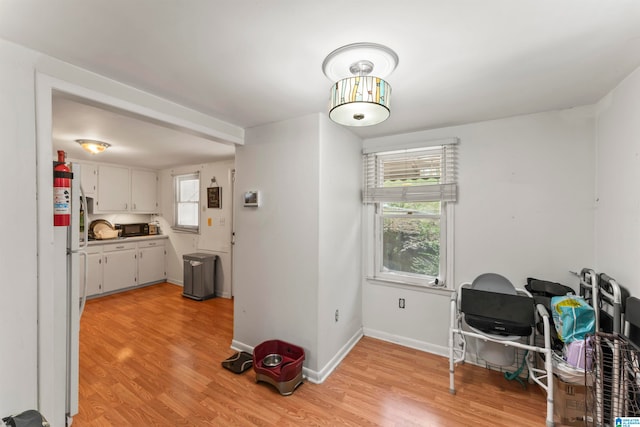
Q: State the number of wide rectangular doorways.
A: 1